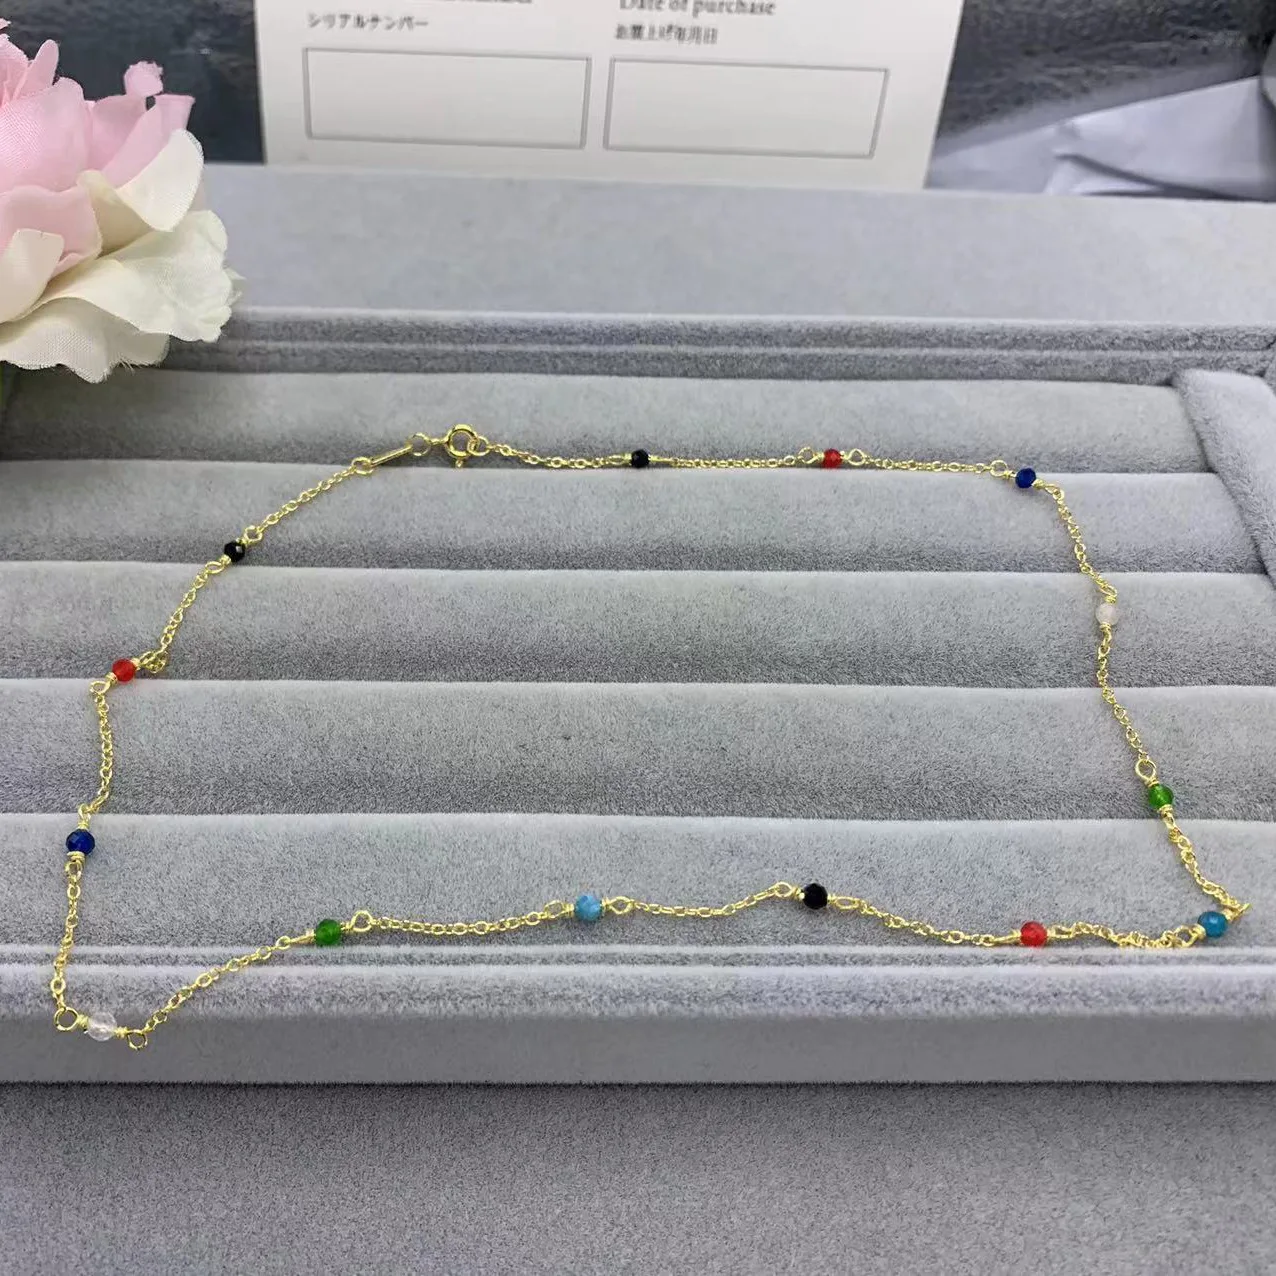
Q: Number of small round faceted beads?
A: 14